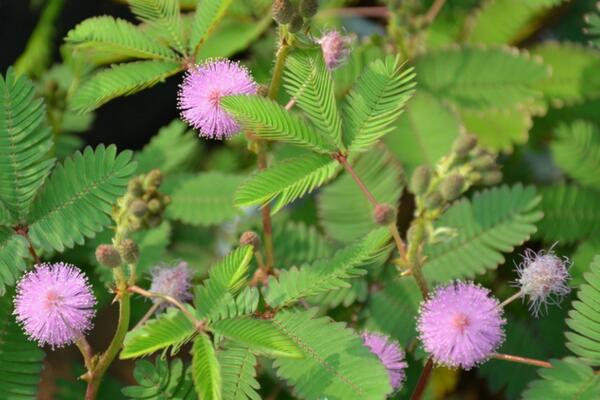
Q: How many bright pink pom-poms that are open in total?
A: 4